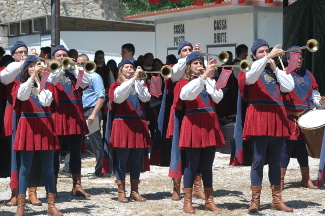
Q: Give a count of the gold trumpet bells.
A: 7